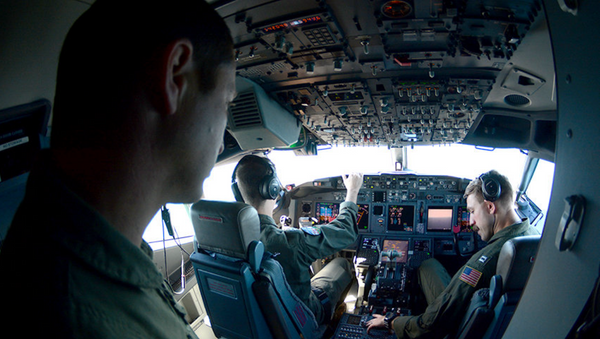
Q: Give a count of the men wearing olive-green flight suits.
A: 3